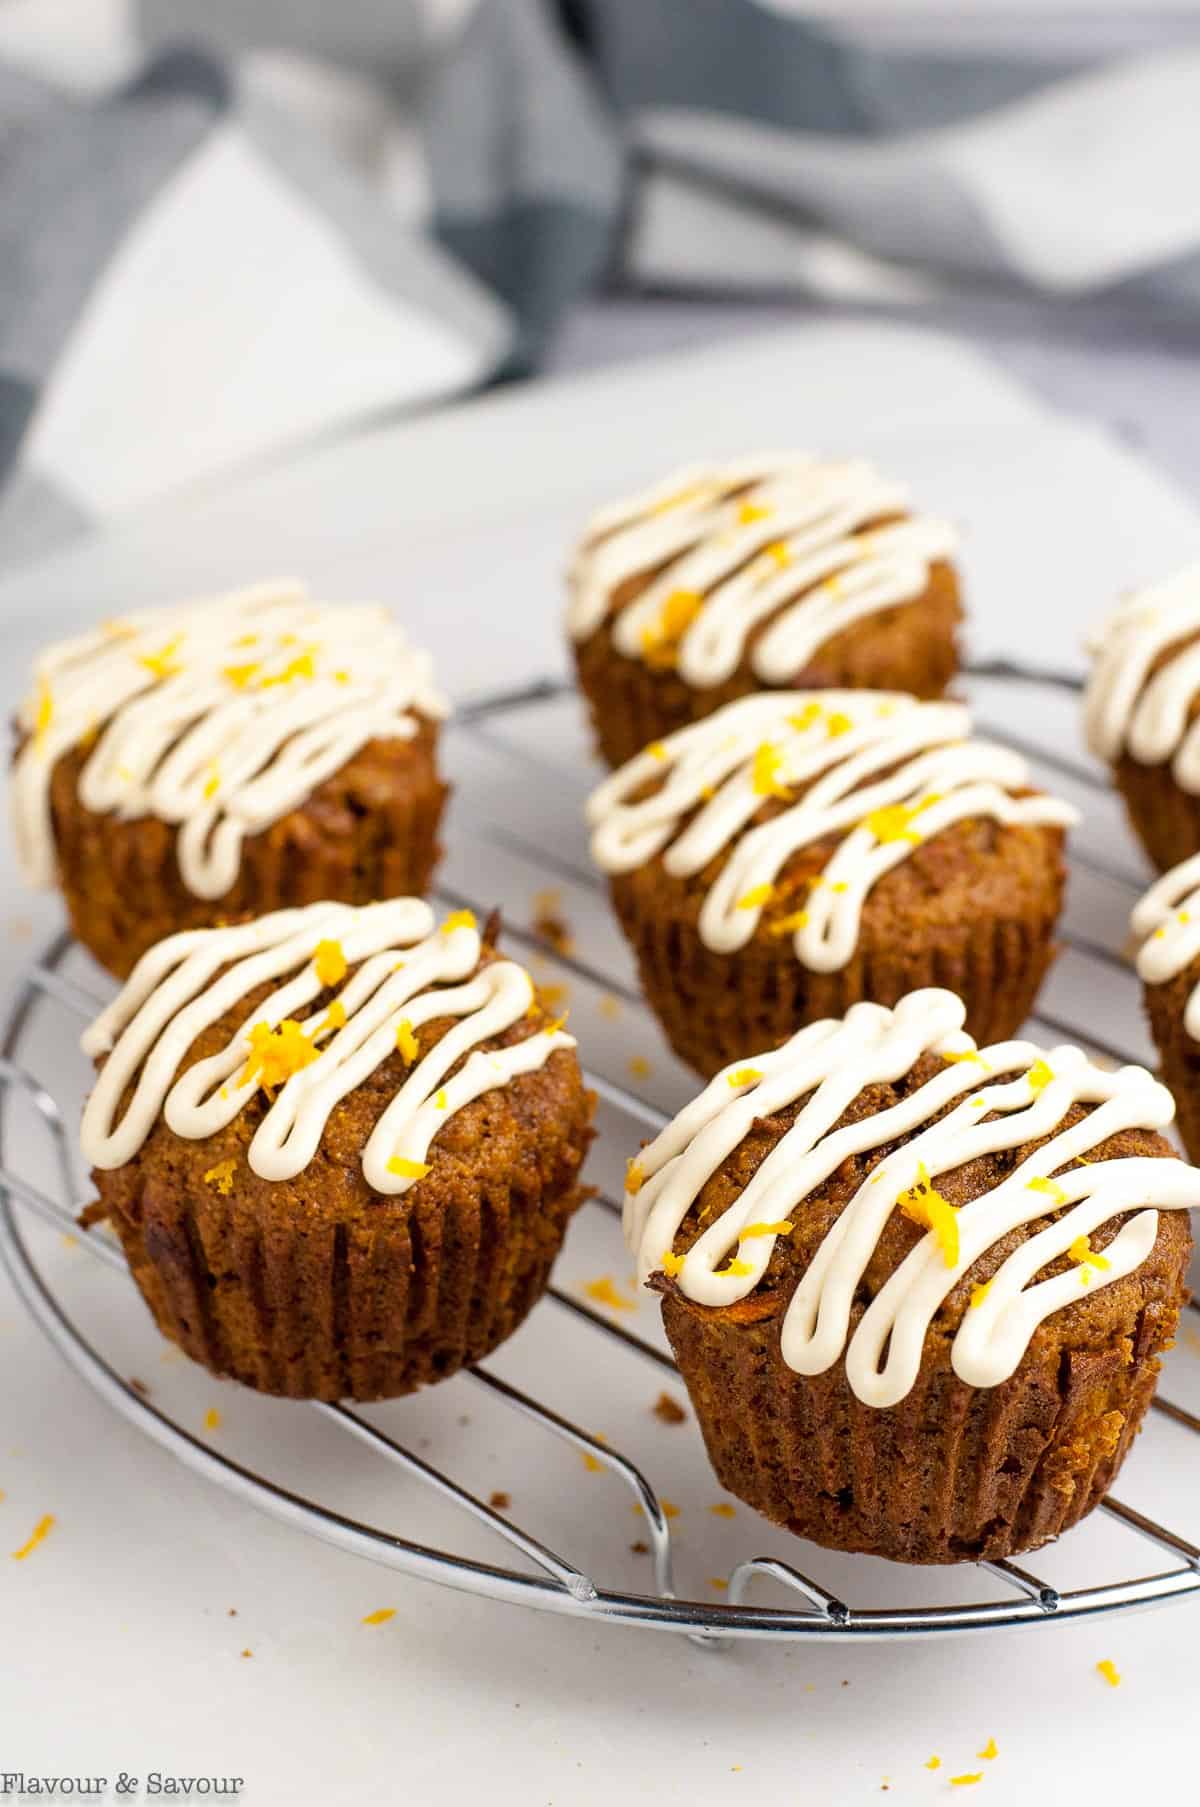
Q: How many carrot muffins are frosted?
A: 7